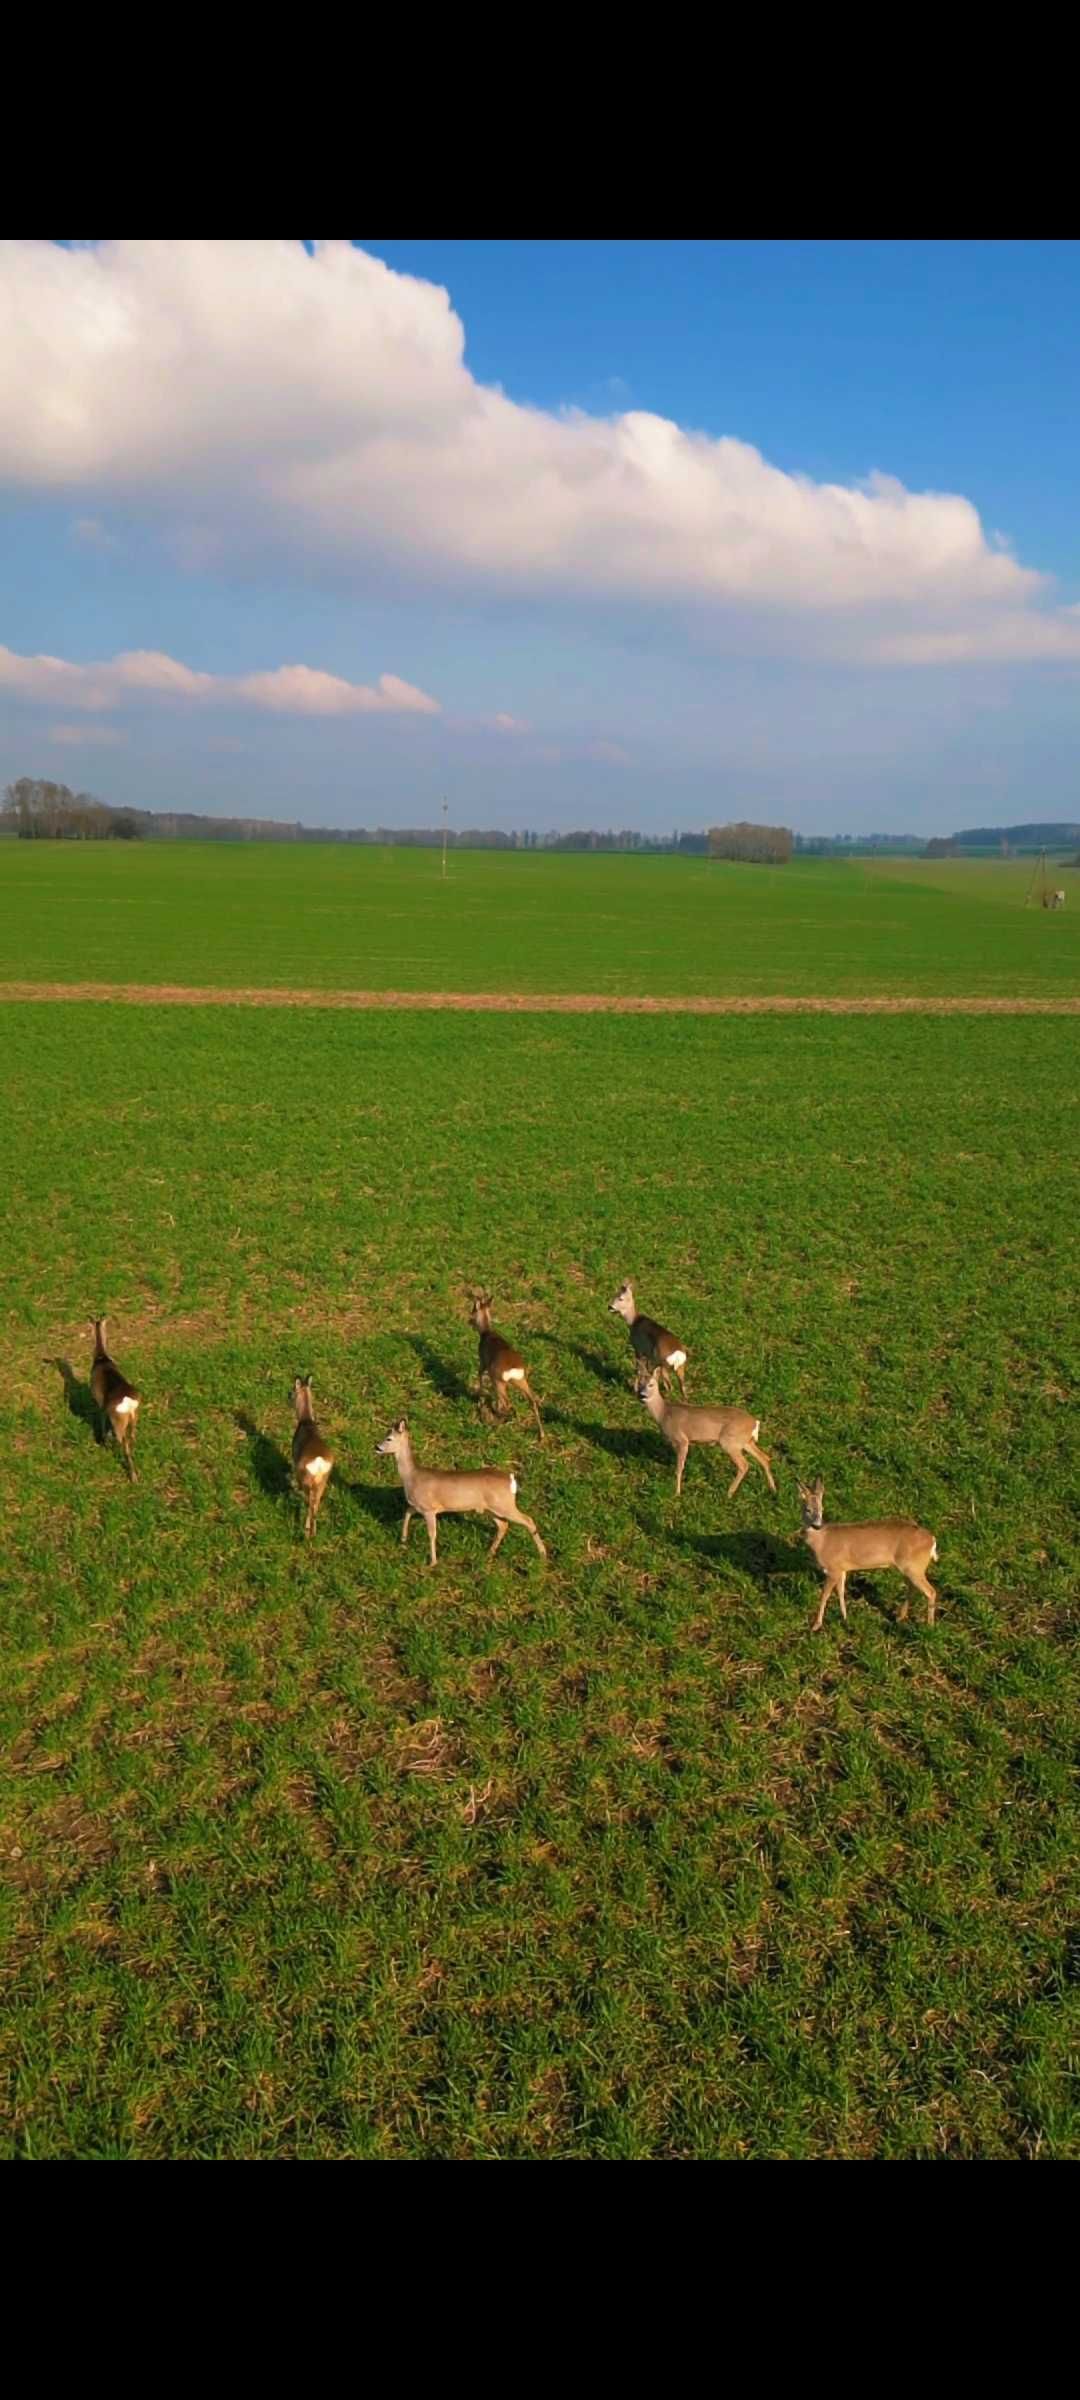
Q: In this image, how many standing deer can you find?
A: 7